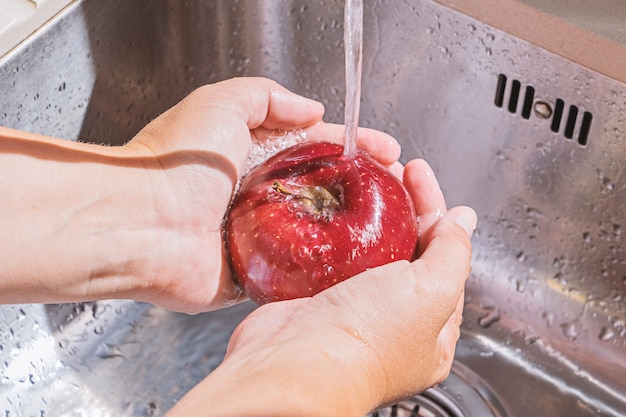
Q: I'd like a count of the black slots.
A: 6